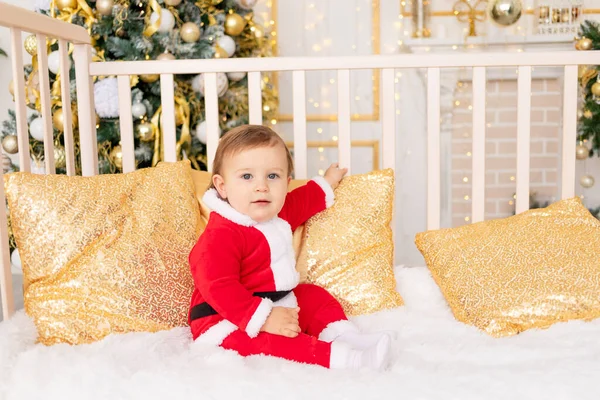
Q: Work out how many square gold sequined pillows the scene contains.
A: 3